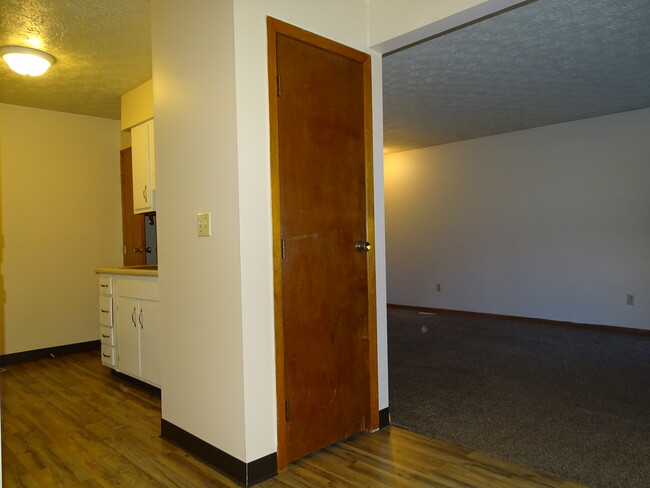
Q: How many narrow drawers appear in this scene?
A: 4